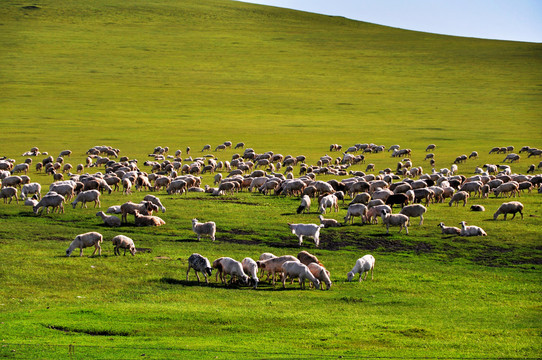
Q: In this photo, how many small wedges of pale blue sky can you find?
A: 1